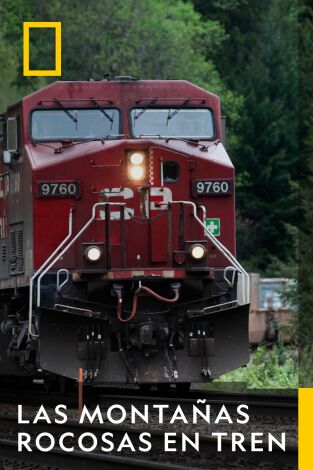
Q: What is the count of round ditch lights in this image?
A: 2